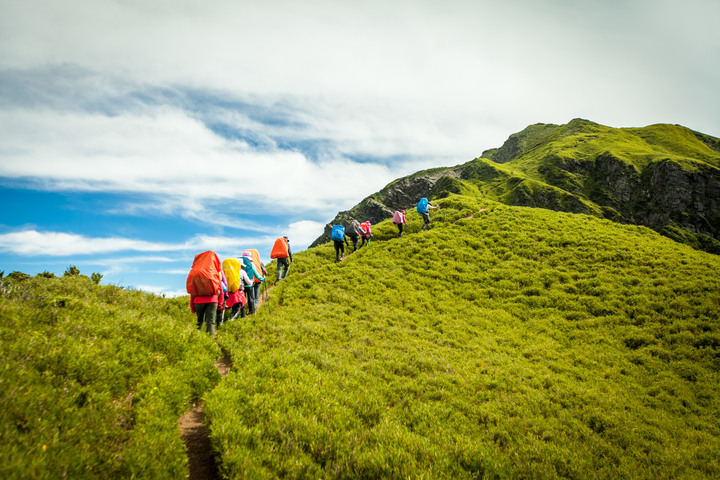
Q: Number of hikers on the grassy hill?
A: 11